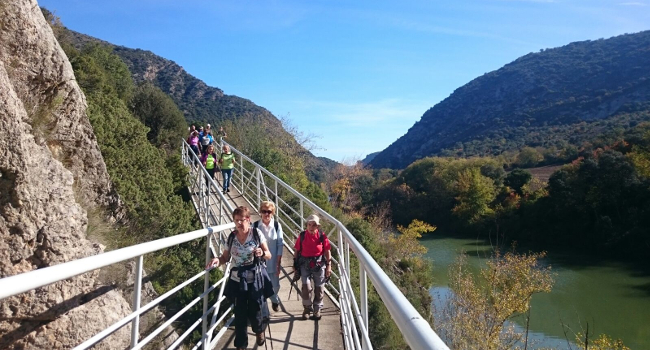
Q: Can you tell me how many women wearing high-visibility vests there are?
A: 2